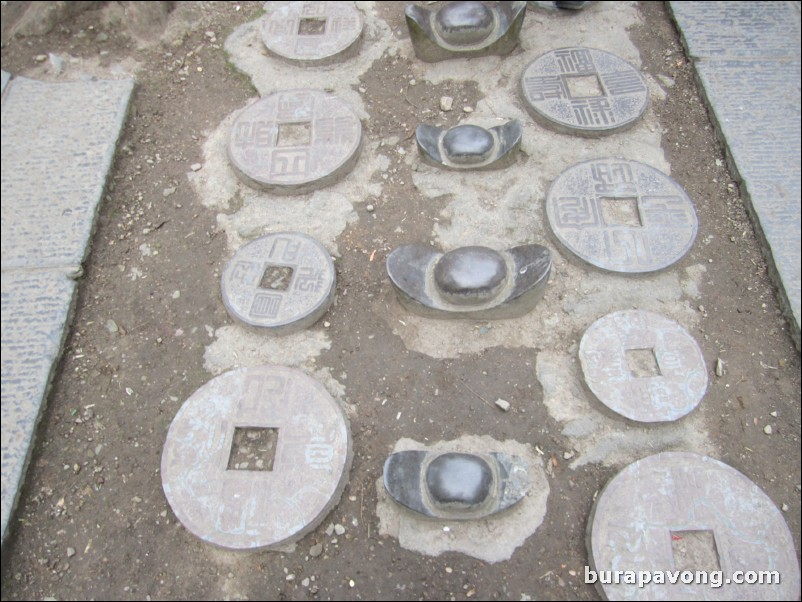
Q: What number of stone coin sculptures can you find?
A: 8